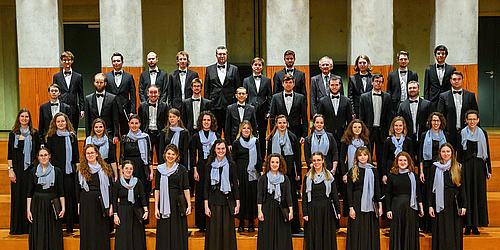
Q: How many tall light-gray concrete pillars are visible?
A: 6